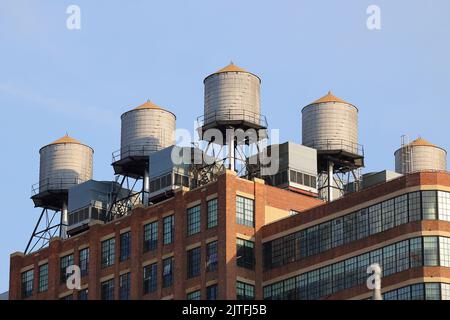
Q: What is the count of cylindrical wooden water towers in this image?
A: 5